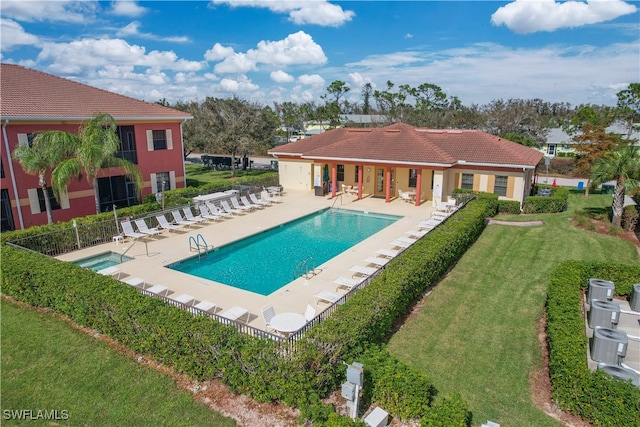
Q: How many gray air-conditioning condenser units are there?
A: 5